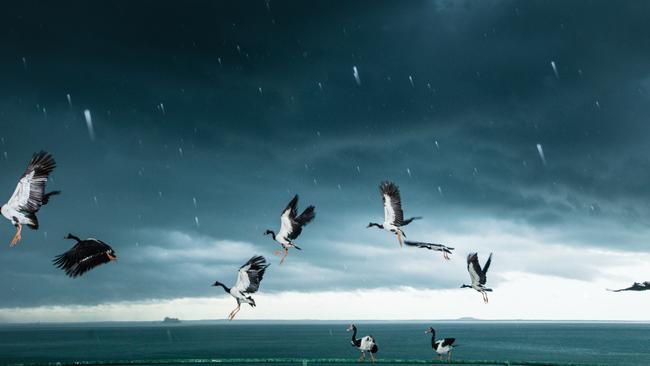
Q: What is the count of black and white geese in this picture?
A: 10